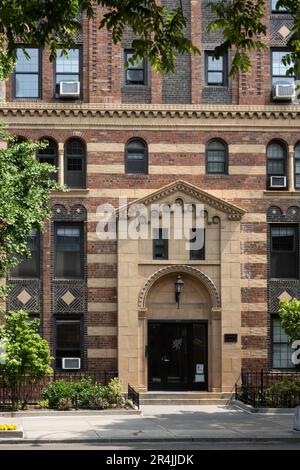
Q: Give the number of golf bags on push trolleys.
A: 0